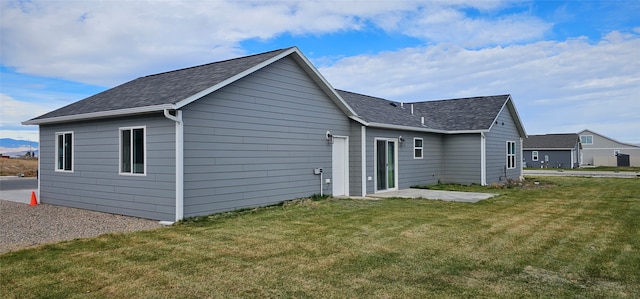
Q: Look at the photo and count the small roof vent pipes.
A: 3